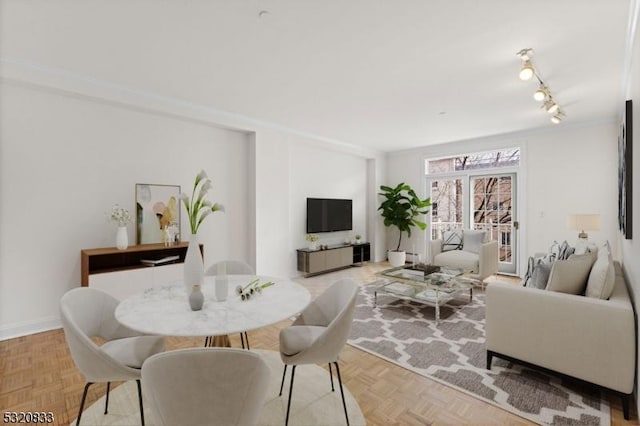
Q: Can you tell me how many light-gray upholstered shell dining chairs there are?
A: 4